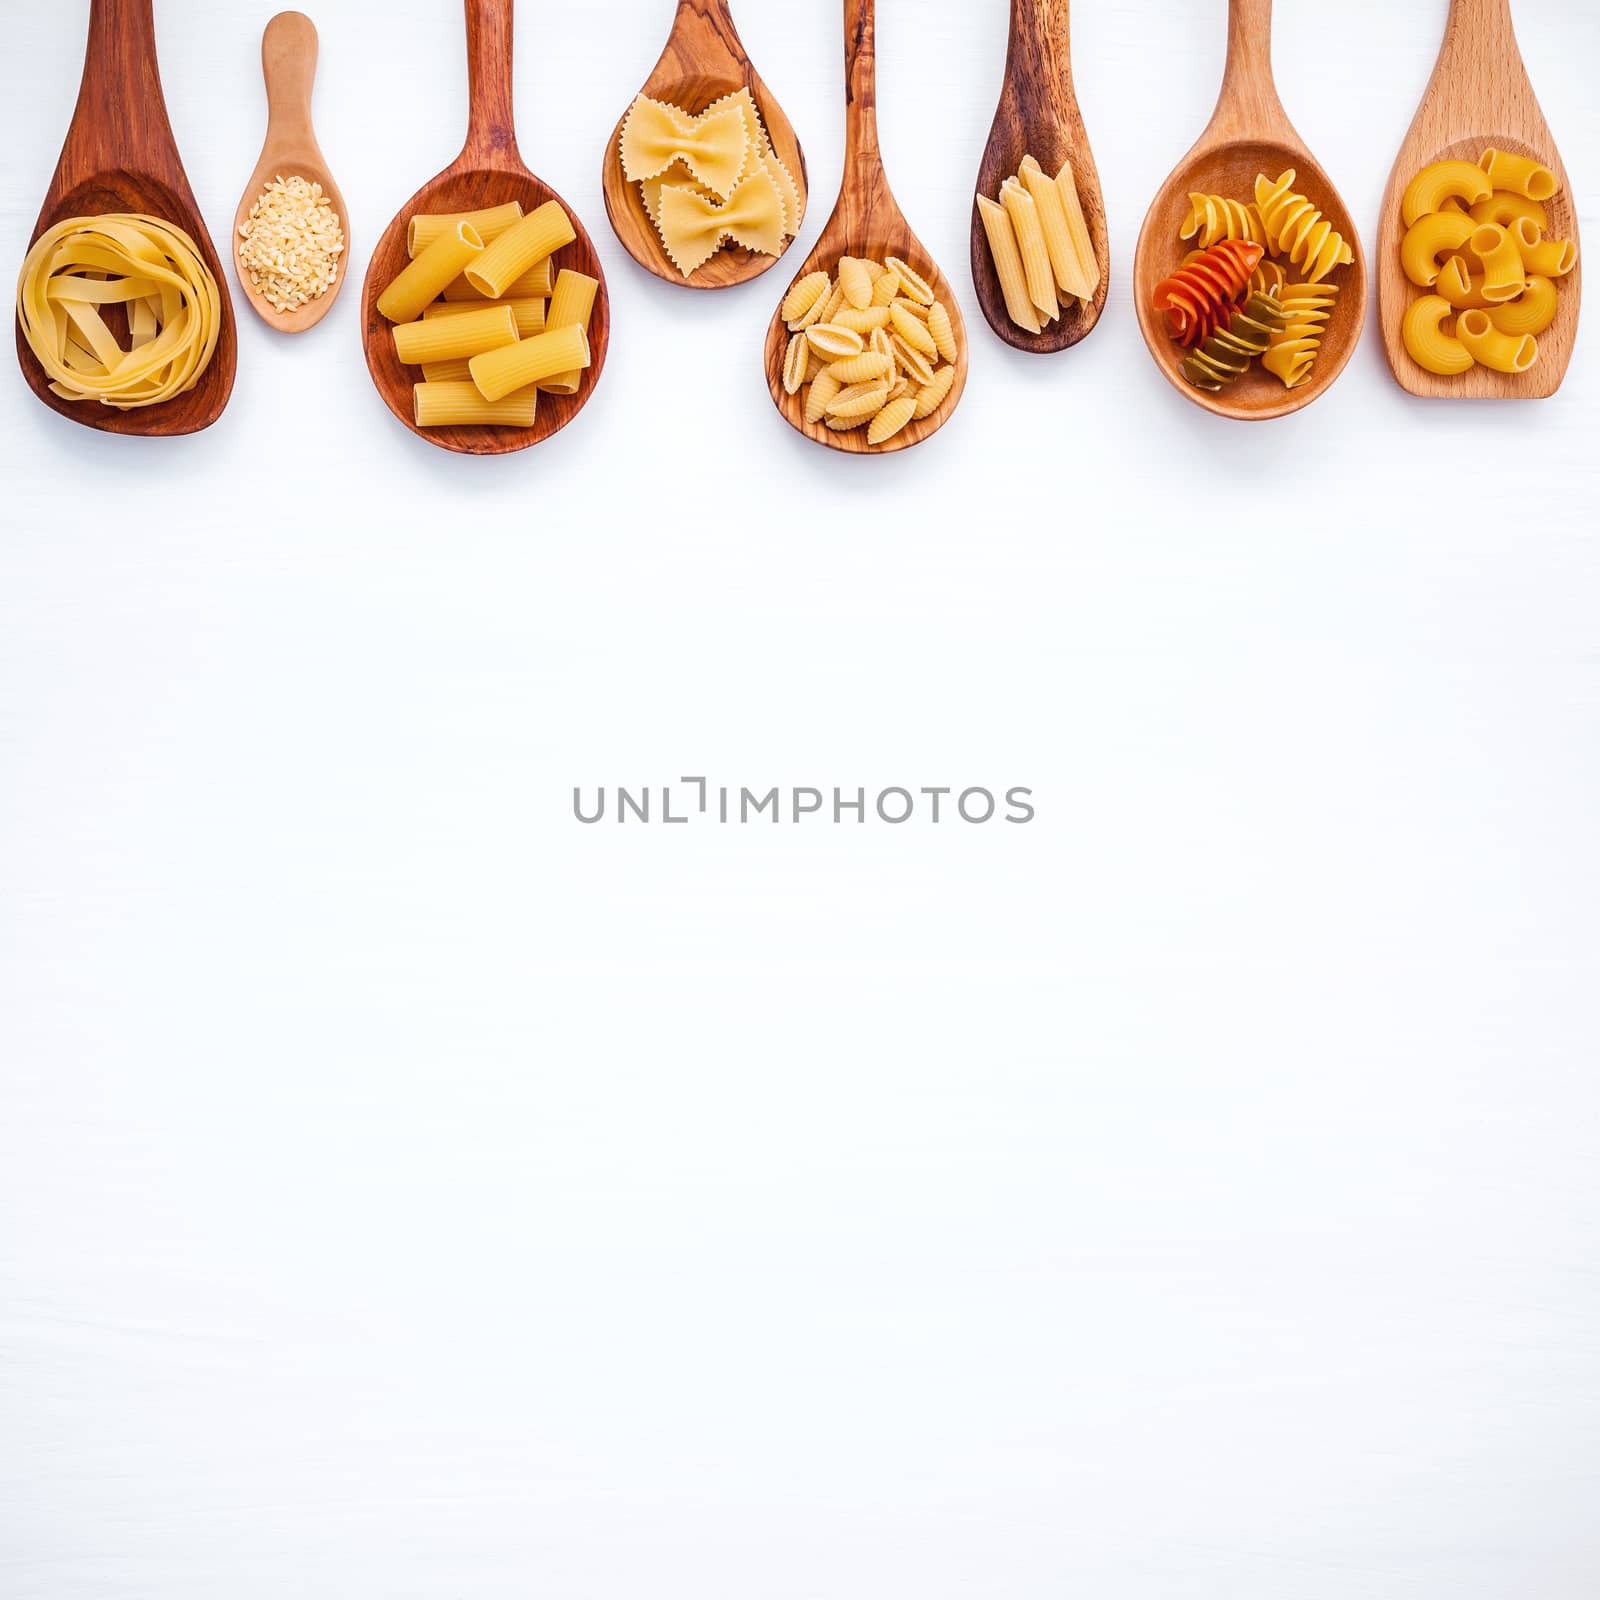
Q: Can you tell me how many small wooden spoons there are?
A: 1